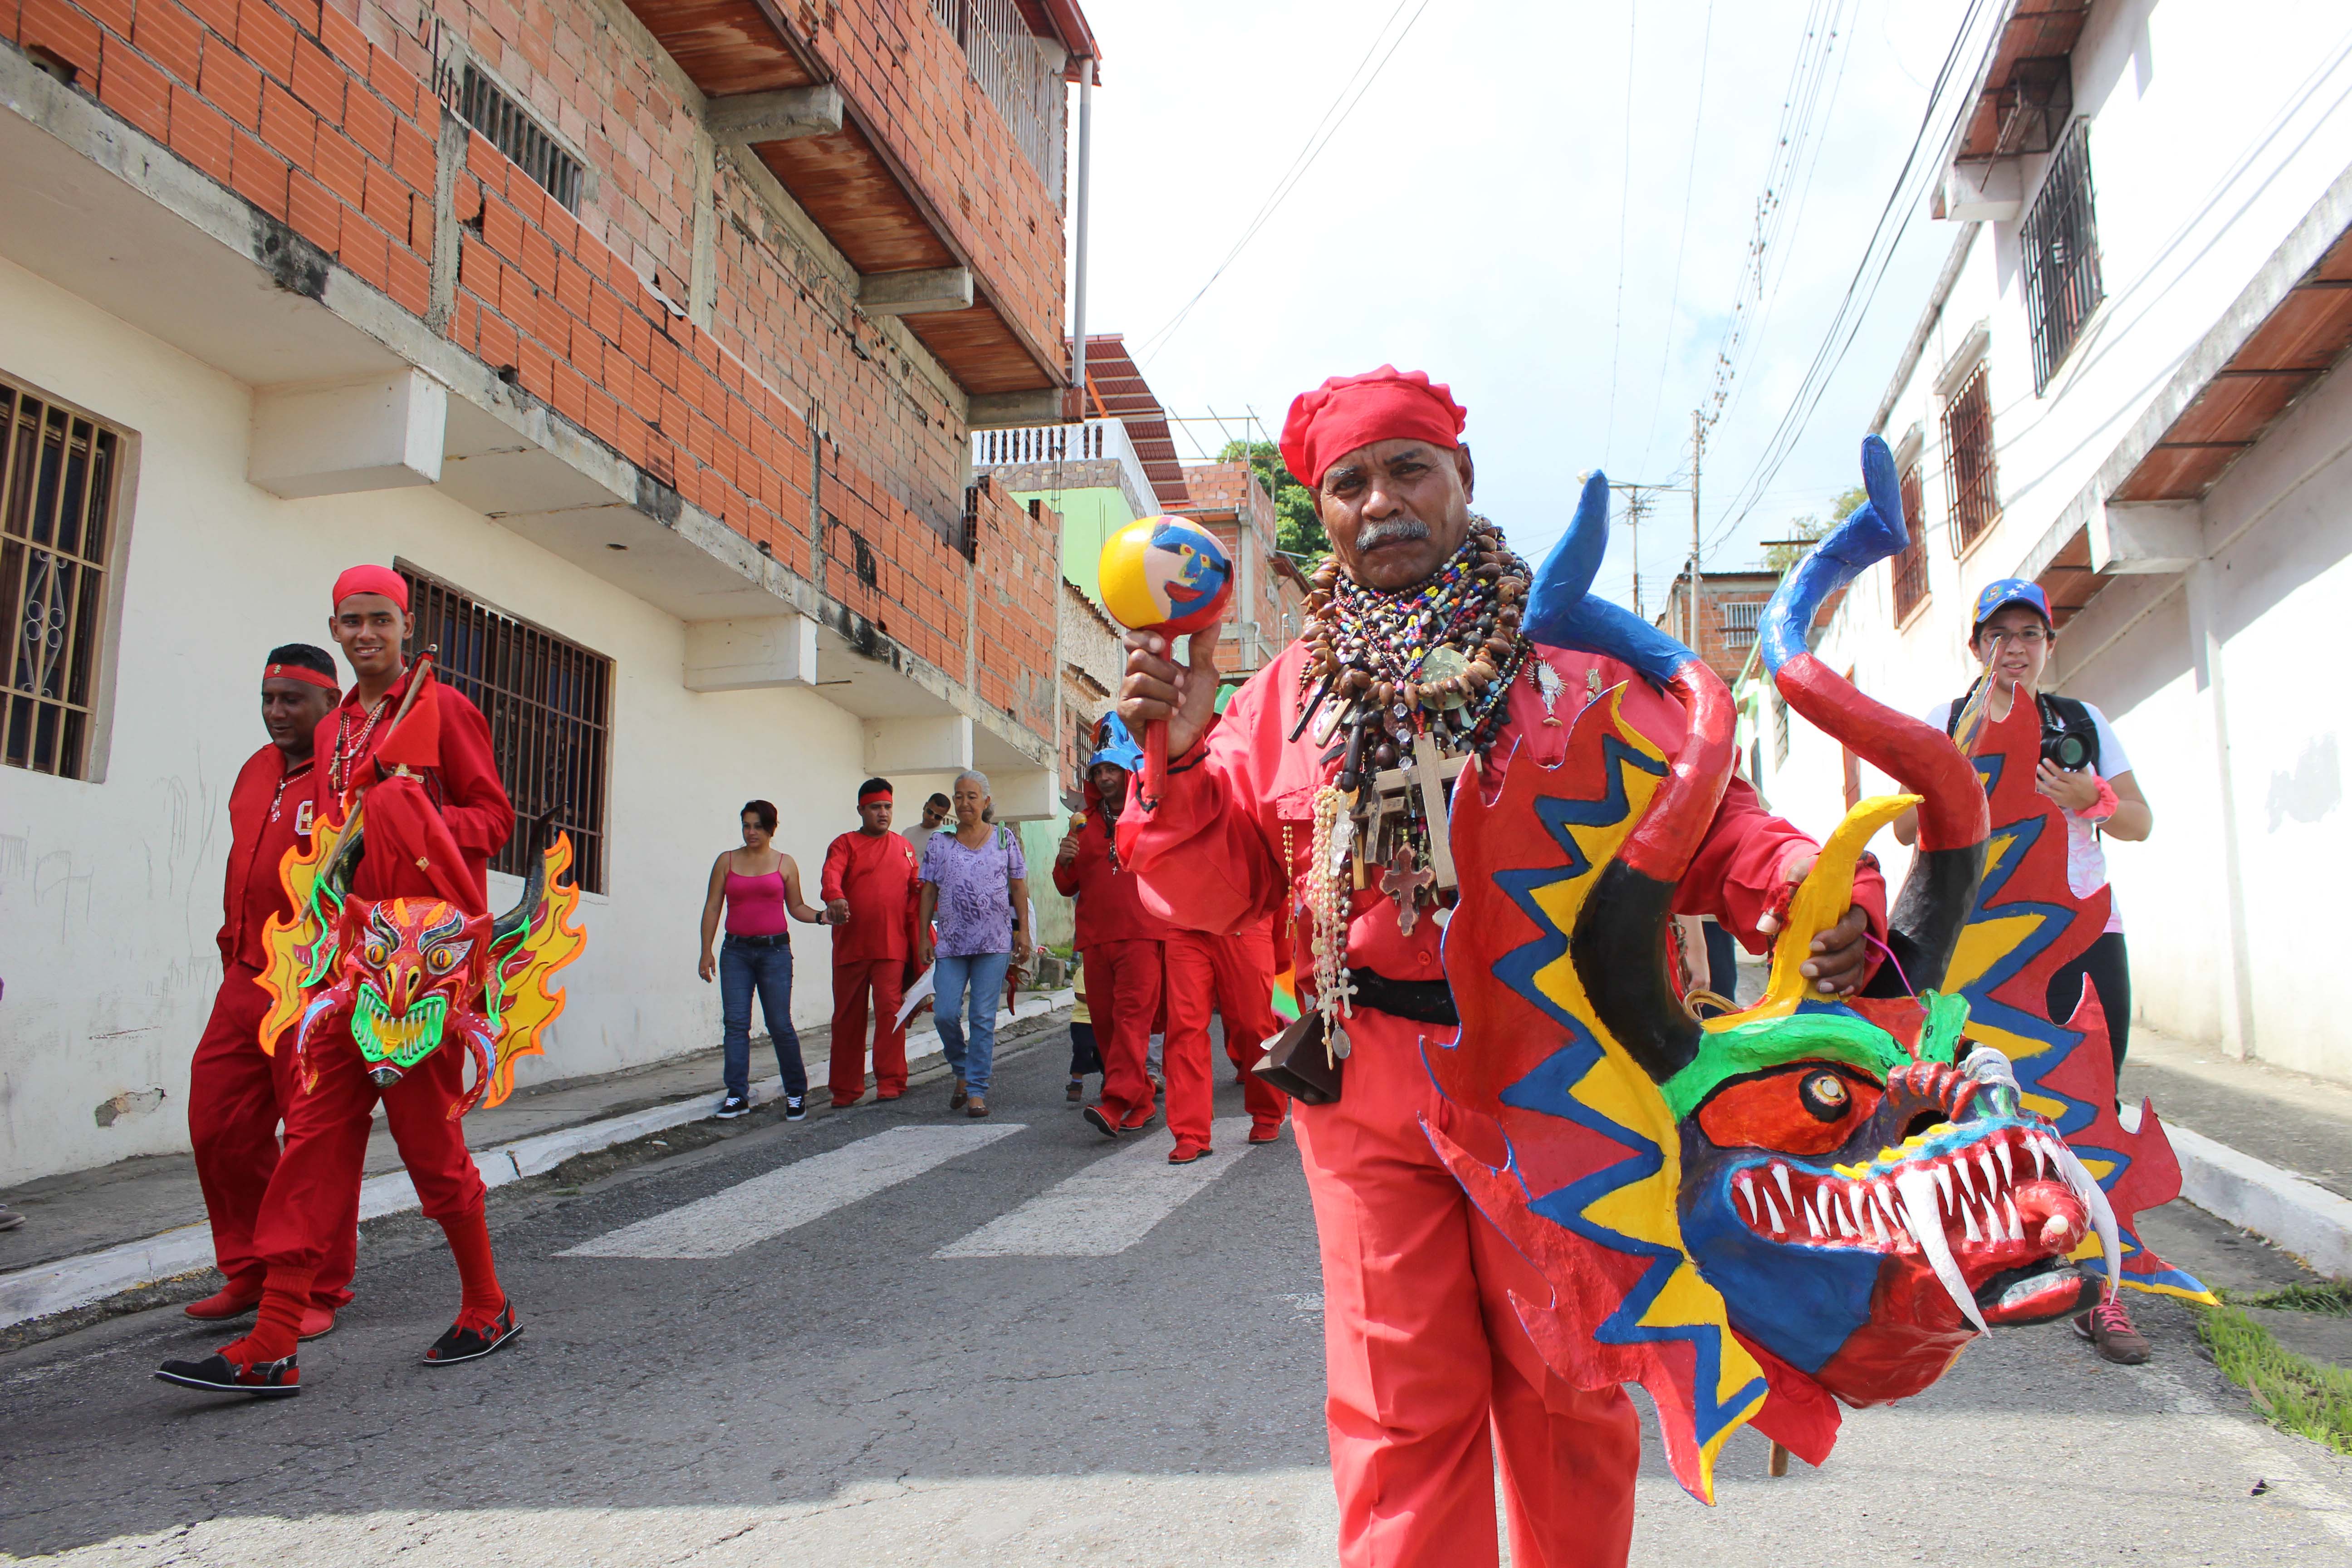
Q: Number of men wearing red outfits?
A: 6